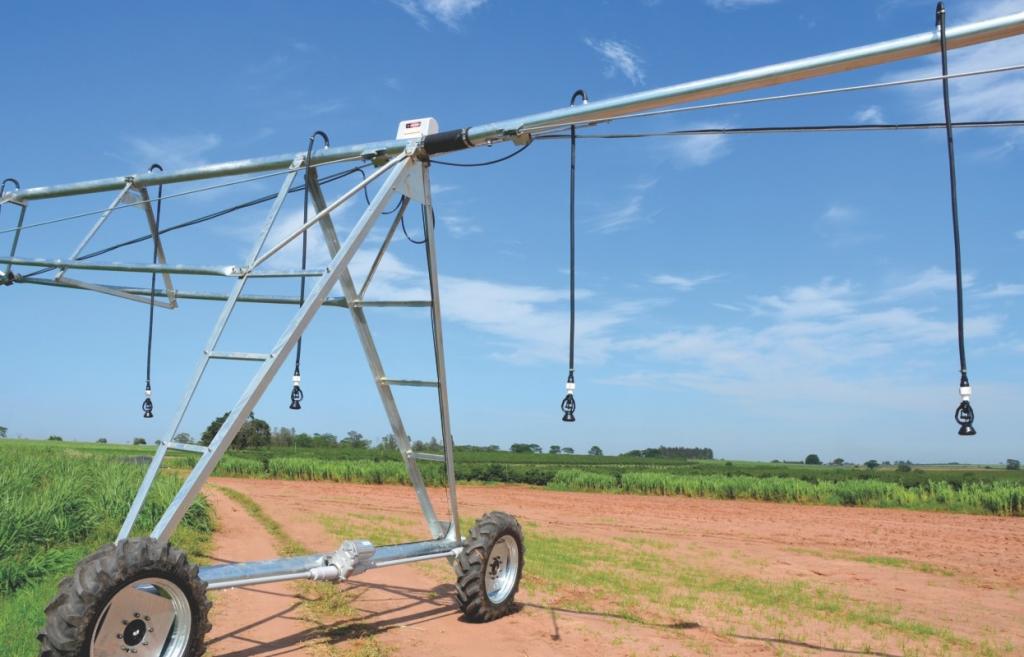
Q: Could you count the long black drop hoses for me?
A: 4